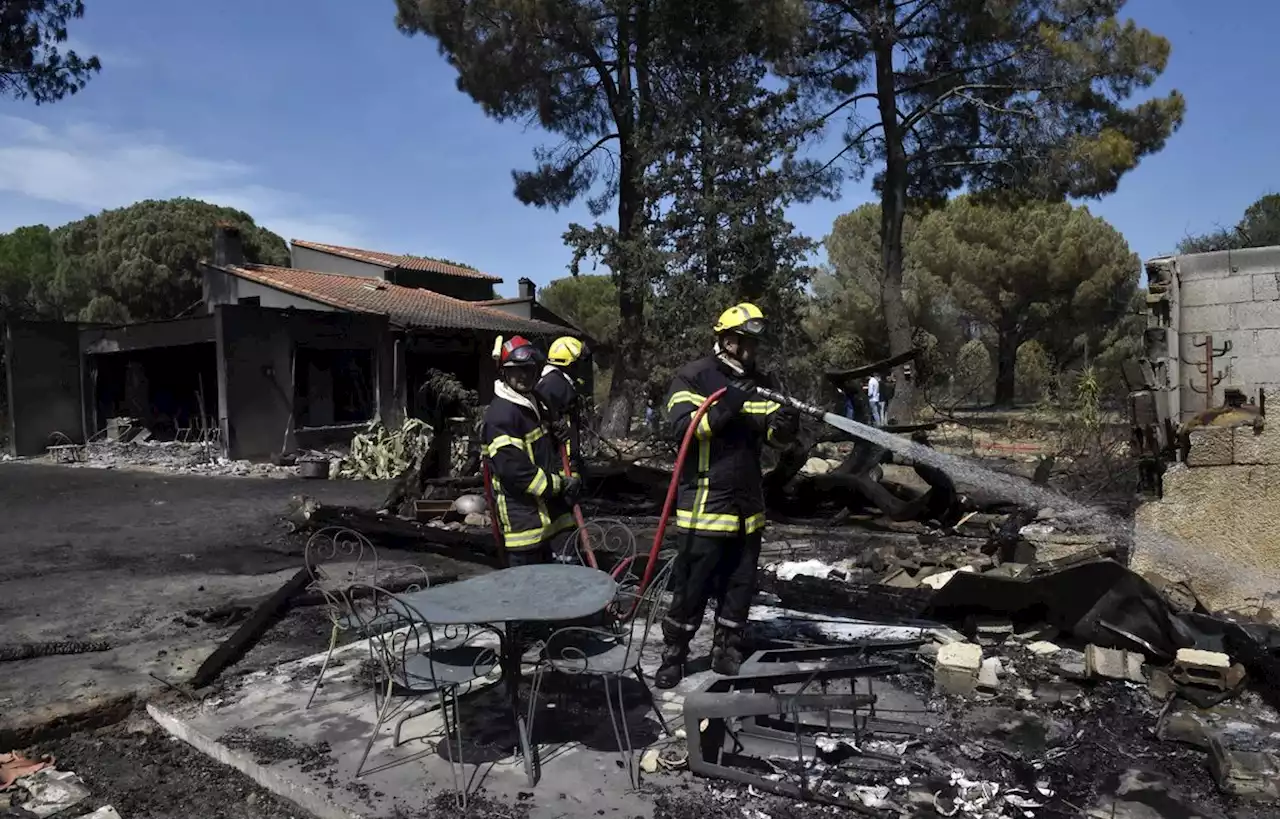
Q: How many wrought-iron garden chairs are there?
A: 4